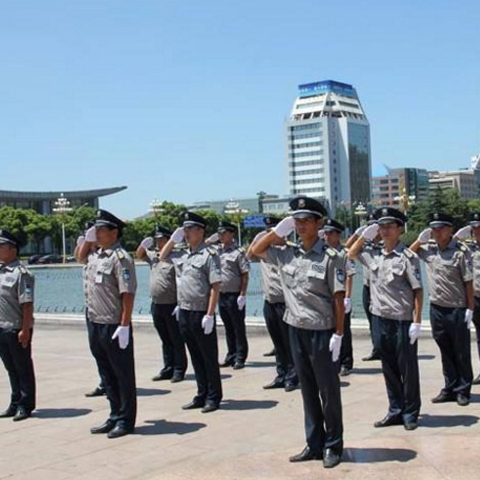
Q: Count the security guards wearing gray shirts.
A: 13